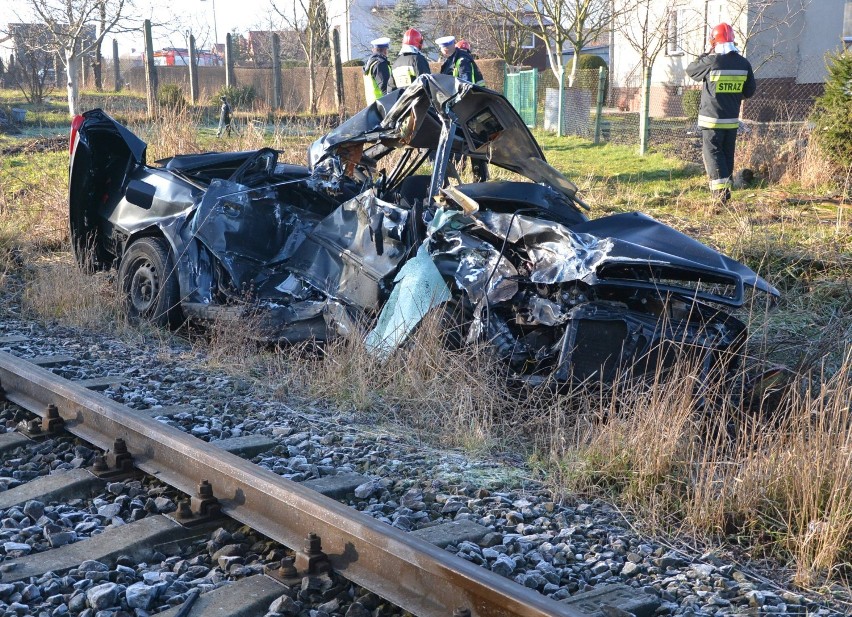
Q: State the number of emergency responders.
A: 5